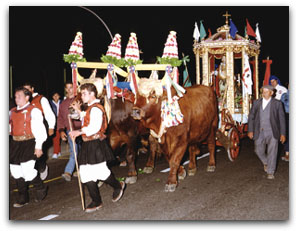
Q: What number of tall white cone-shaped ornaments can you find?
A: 4